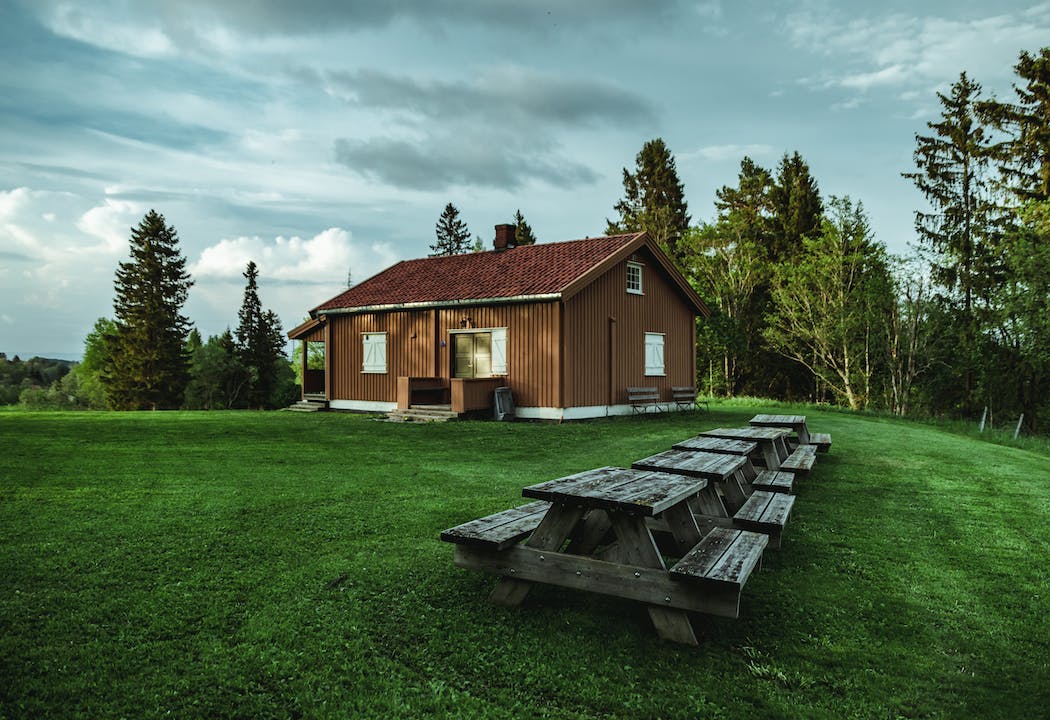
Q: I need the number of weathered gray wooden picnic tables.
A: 5